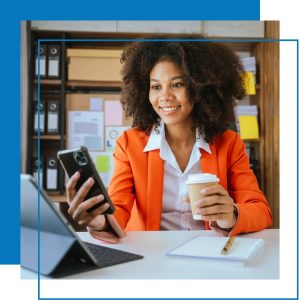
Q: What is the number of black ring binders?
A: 6